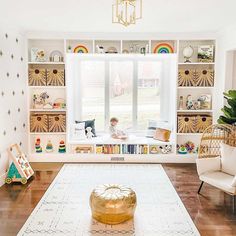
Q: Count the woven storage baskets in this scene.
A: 8